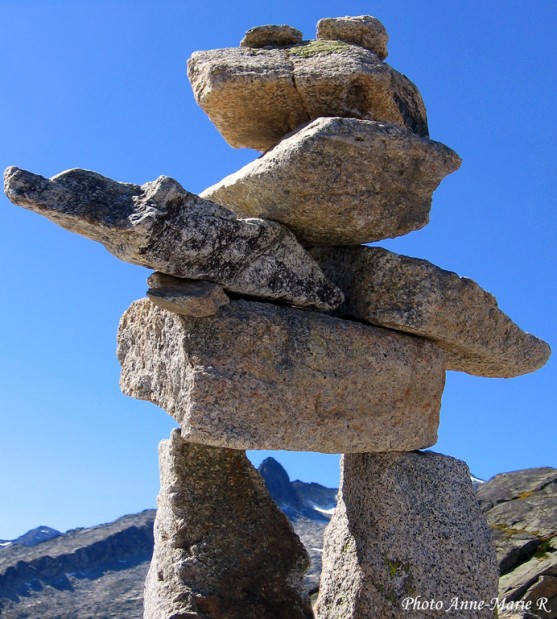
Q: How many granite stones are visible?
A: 10